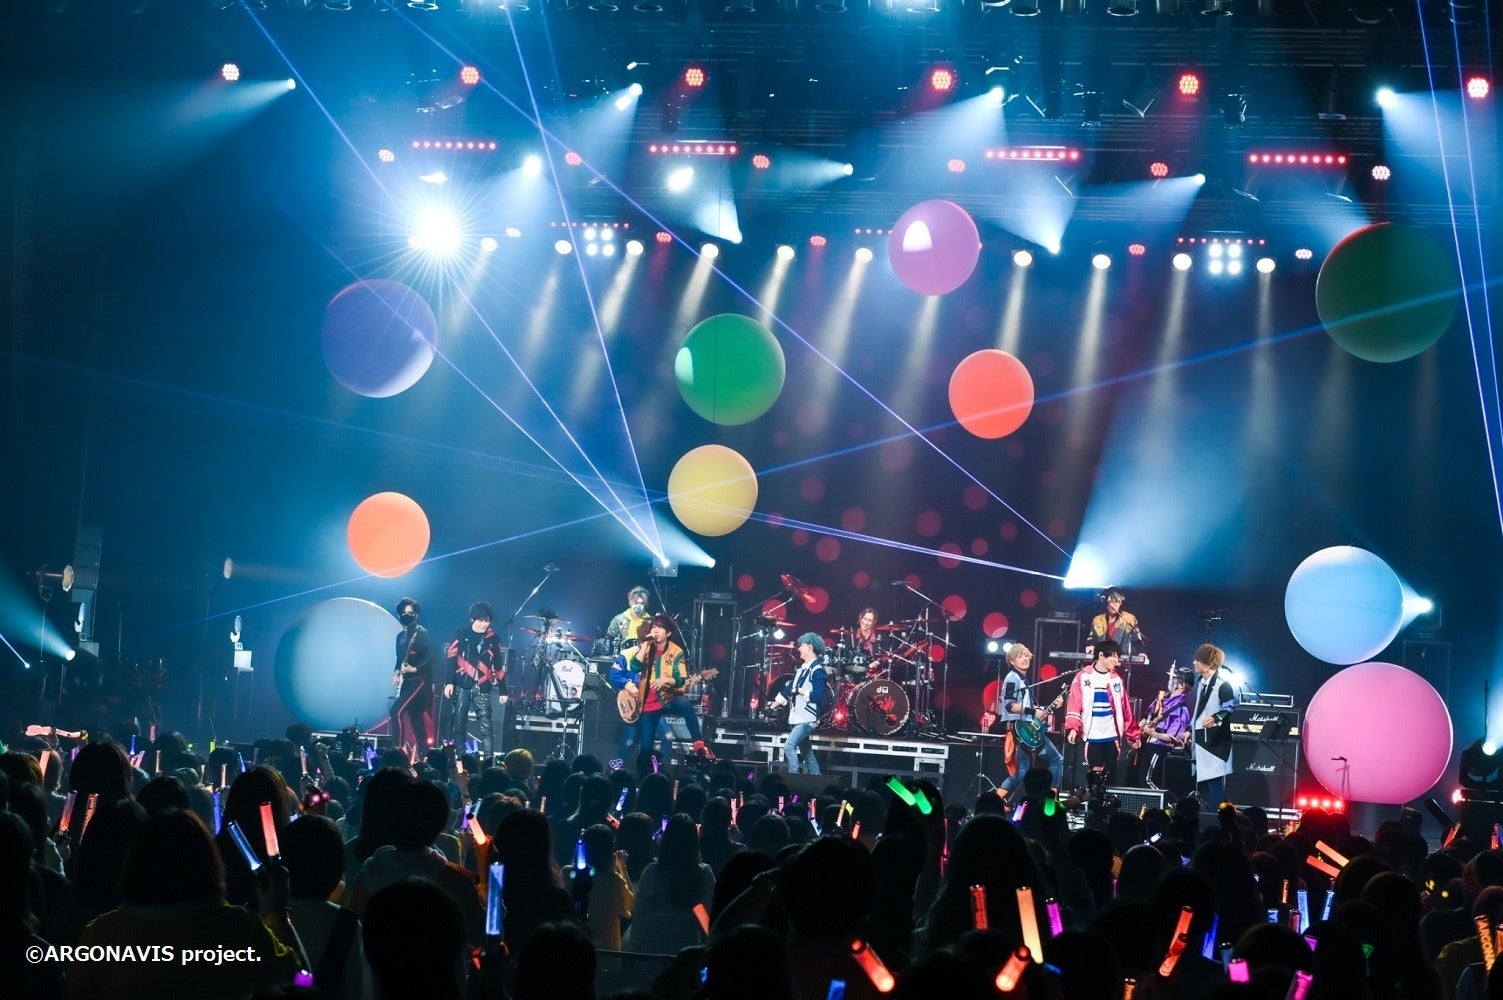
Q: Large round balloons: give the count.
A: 10